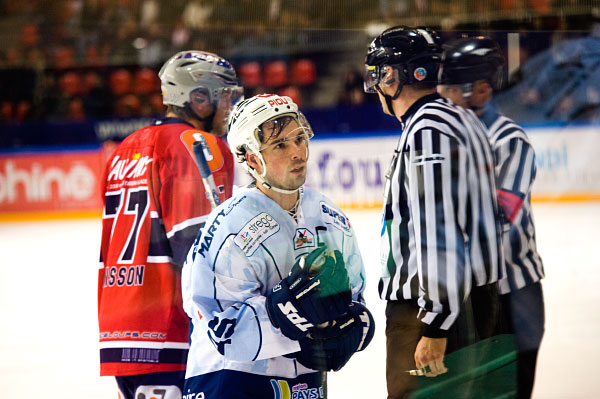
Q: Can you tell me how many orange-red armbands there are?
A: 1